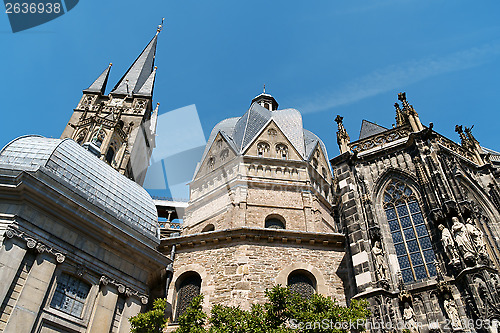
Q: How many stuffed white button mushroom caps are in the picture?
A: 0